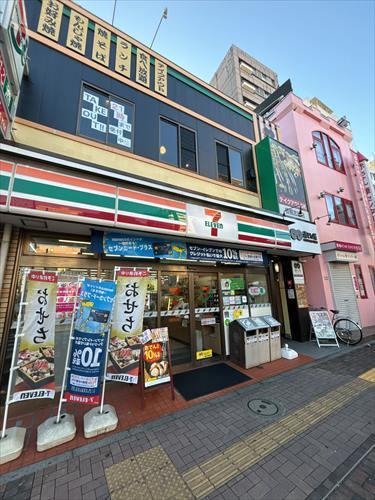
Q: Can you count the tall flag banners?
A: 3